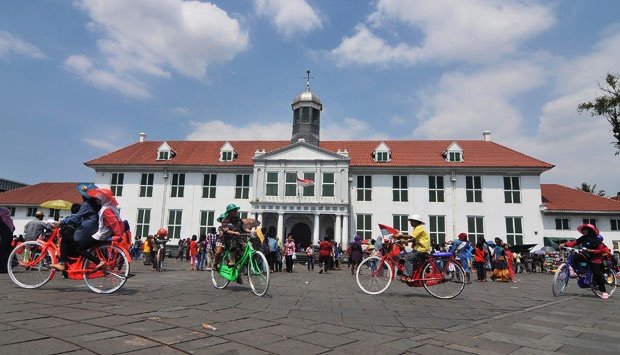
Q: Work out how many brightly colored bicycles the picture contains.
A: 4